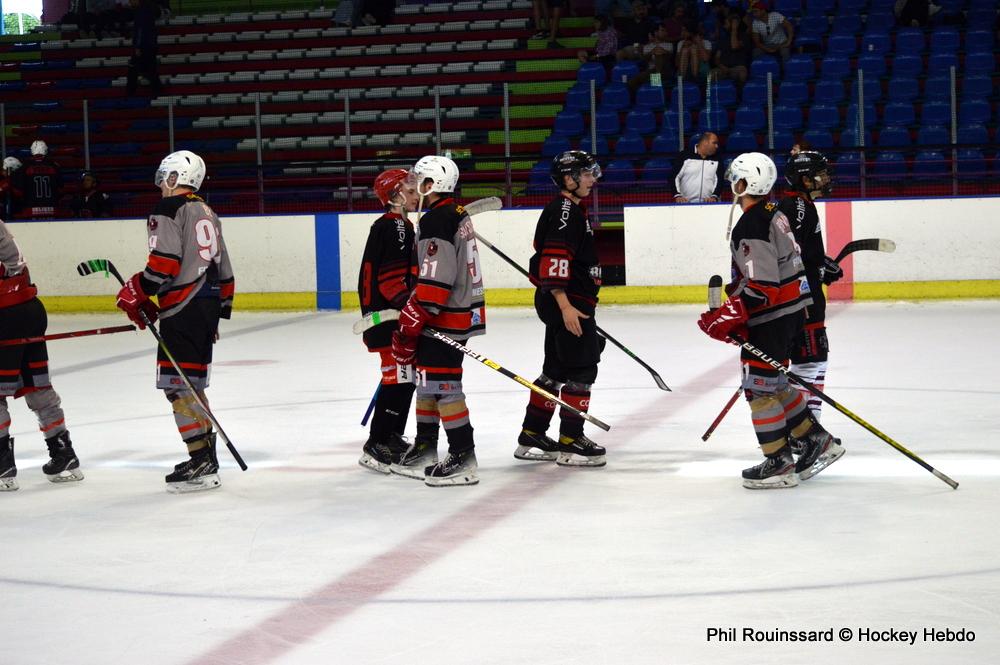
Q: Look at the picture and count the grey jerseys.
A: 4